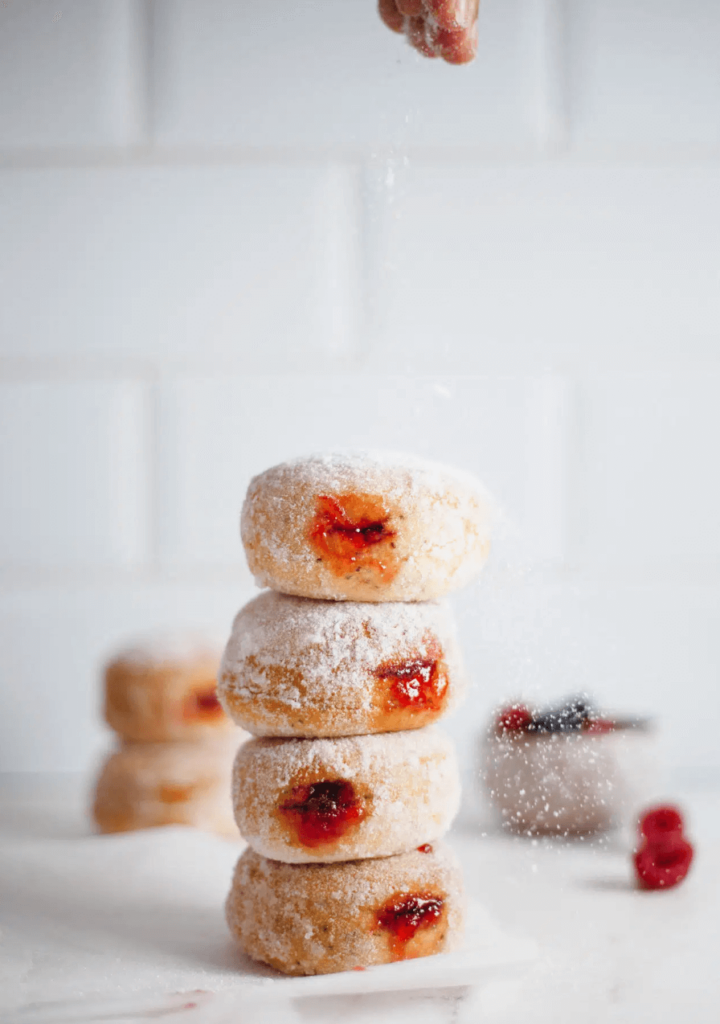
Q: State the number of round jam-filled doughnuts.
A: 6